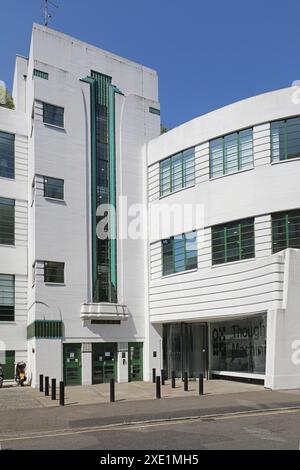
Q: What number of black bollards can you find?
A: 11